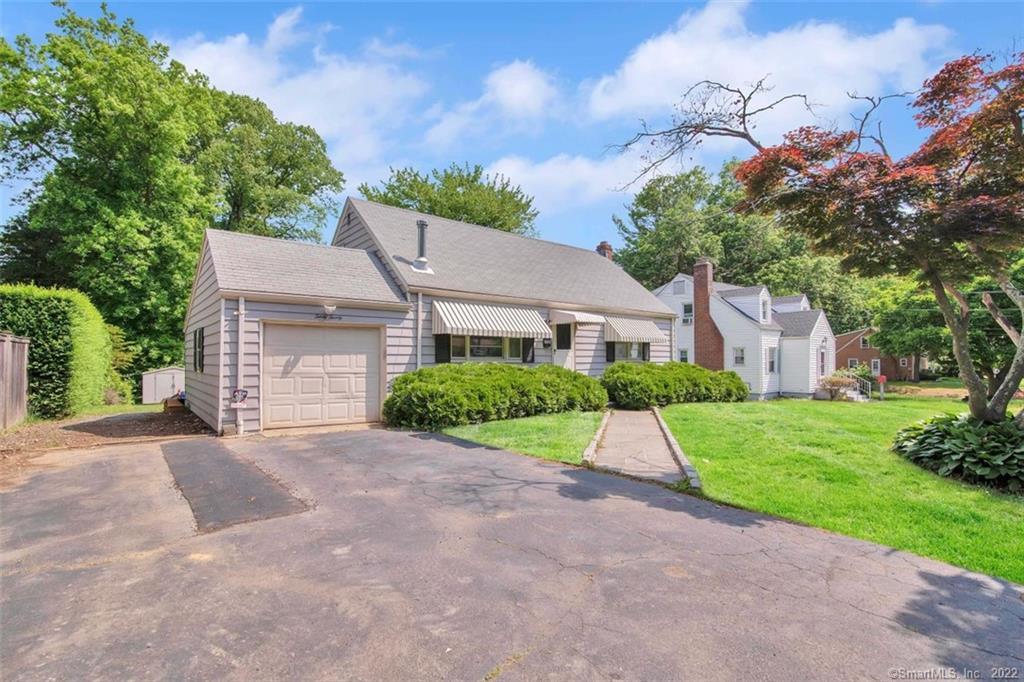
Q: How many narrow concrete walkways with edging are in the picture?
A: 1